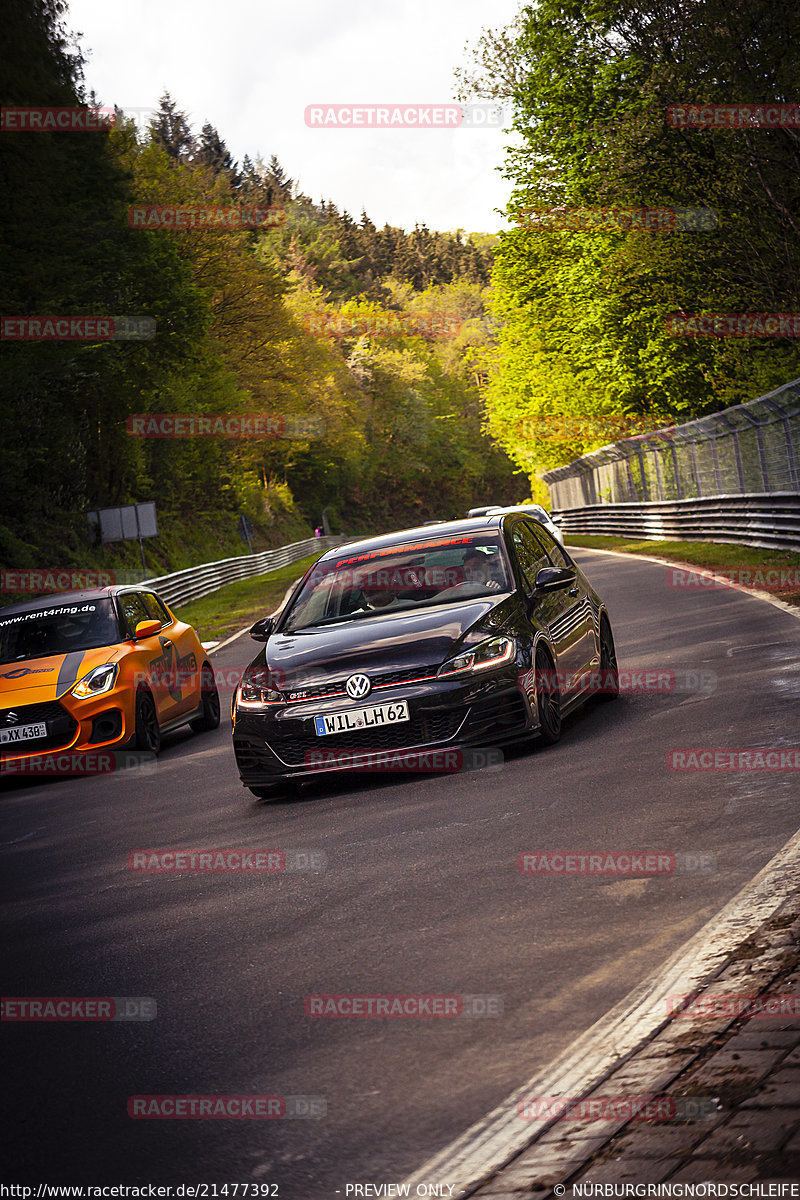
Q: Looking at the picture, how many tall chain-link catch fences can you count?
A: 1